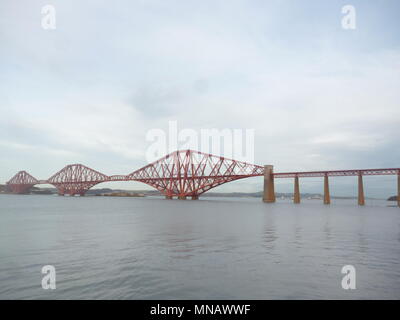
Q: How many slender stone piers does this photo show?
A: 4